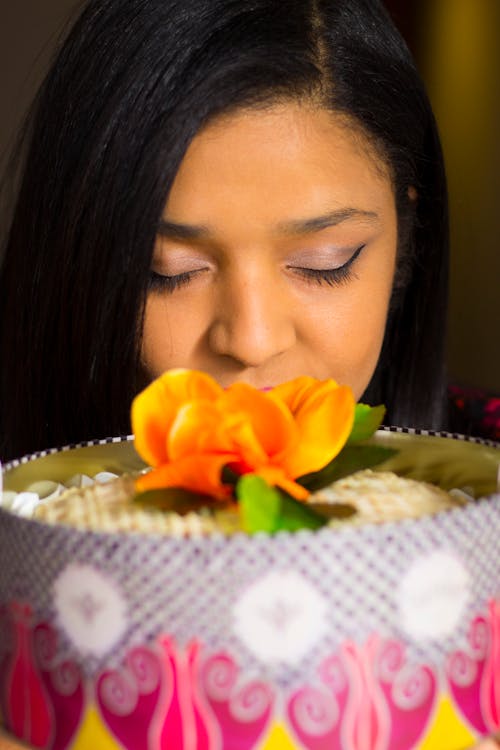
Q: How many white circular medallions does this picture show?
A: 3